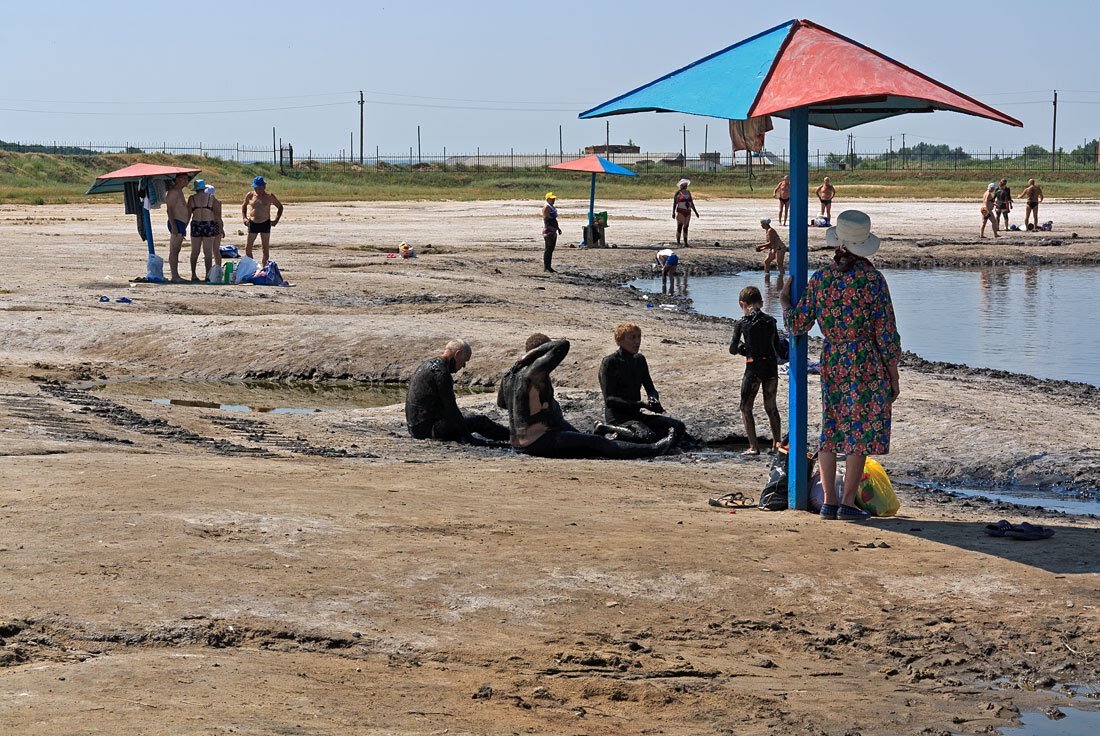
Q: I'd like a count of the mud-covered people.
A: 4